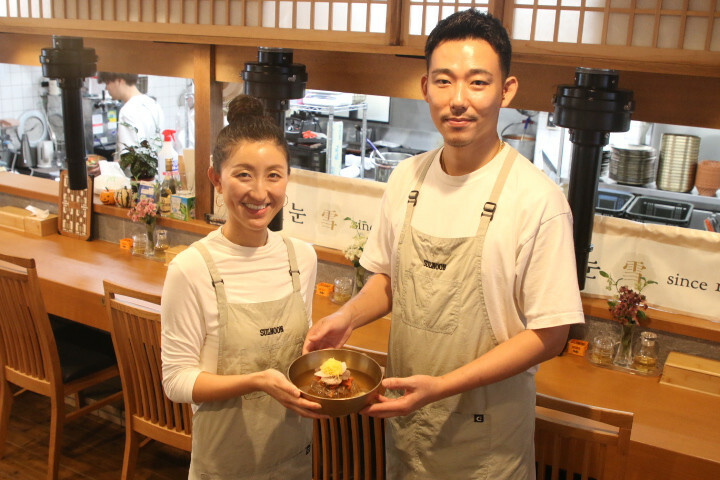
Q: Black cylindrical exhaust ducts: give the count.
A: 3